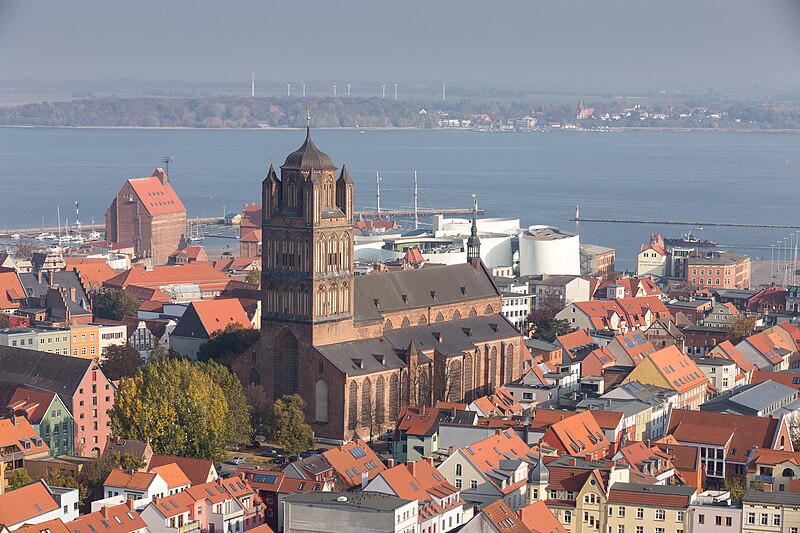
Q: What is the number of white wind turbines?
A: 8